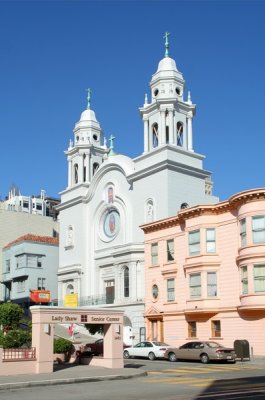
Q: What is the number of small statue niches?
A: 2